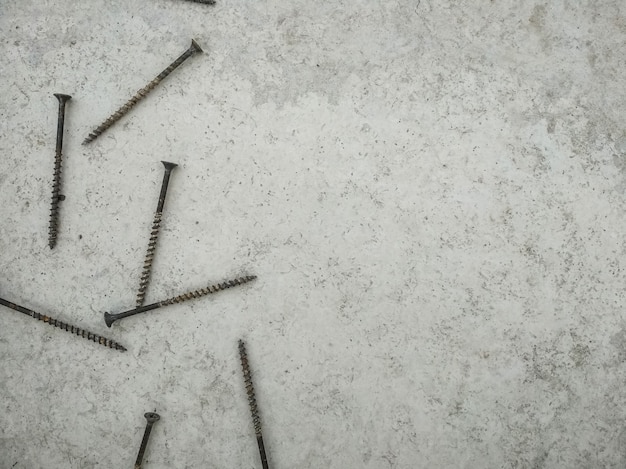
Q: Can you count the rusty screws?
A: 8